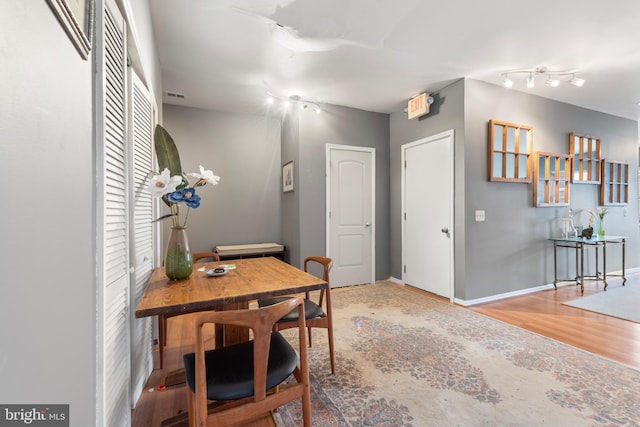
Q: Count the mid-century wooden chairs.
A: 3